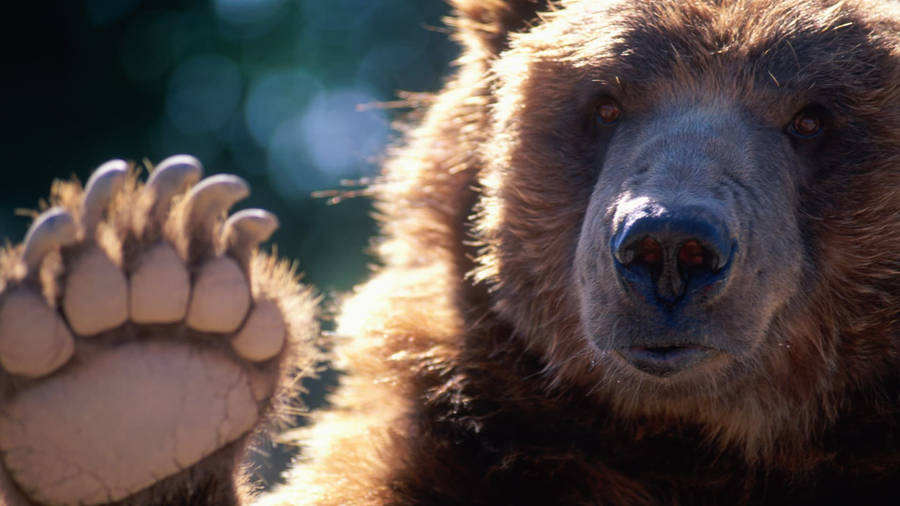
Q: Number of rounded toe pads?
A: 5